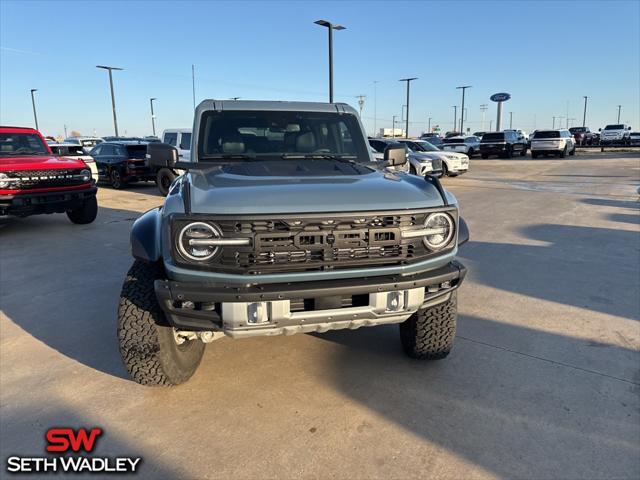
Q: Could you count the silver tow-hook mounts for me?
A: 2